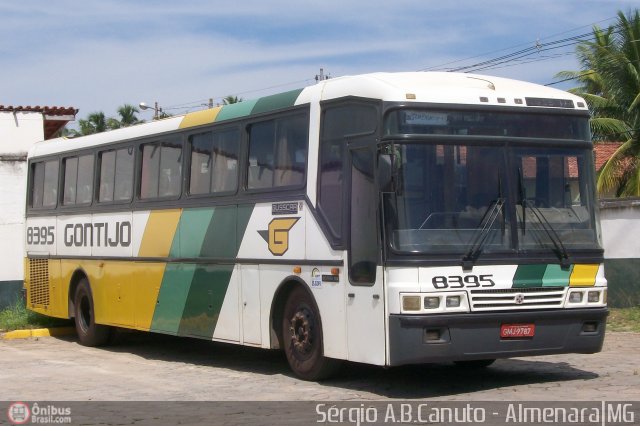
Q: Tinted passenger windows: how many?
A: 6